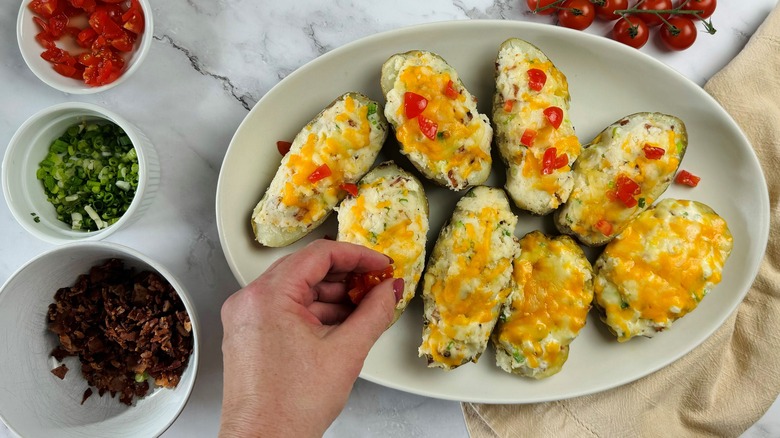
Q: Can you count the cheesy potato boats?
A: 8